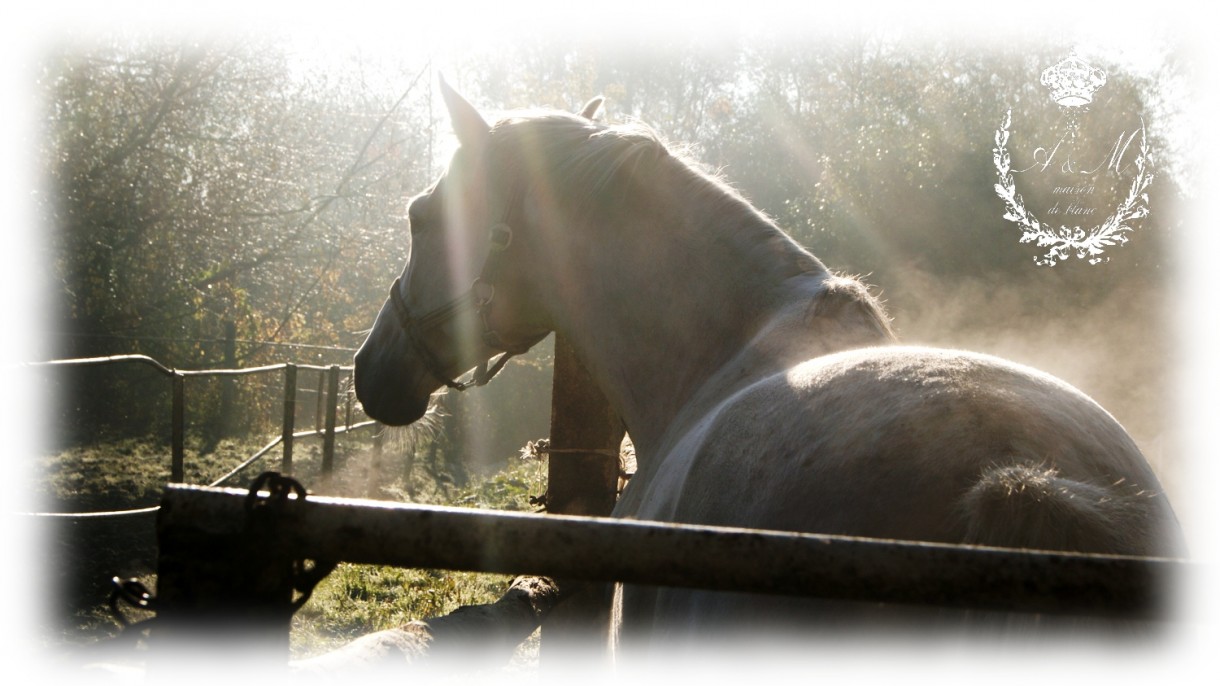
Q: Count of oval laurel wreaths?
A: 1